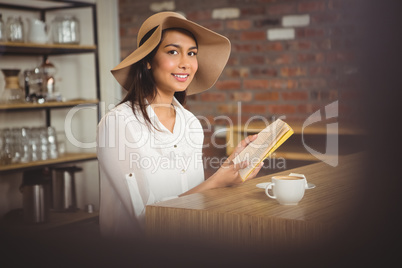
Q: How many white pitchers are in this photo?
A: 1